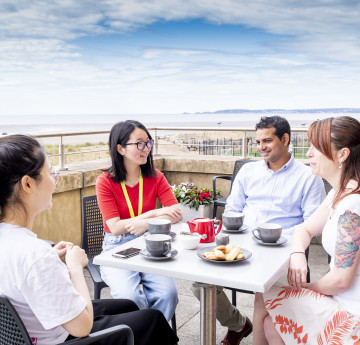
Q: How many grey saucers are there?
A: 4